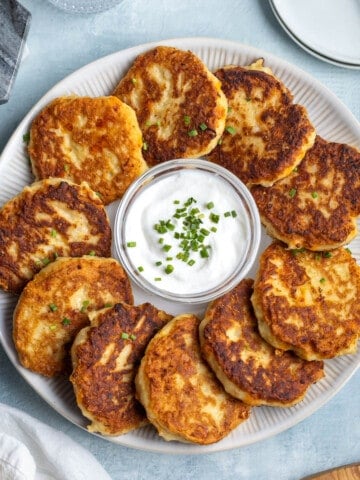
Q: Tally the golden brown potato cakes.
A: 10